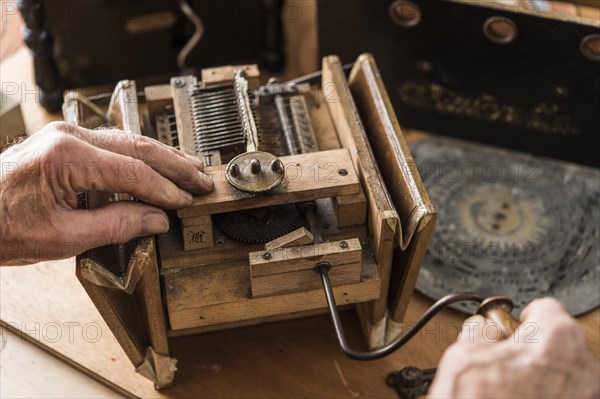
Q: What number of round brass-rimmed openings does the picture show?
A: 3